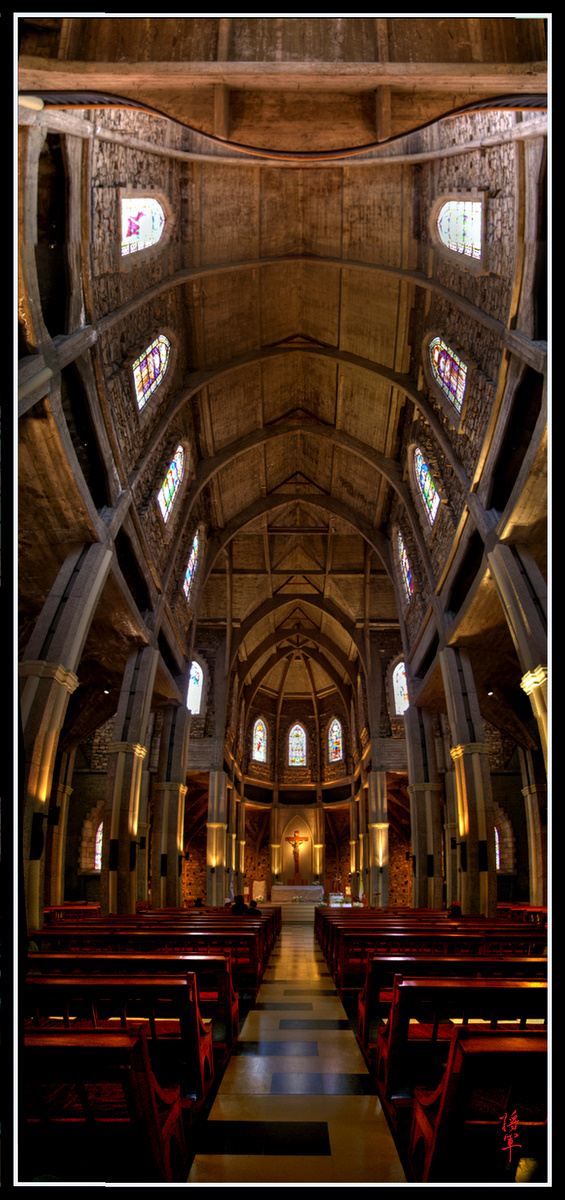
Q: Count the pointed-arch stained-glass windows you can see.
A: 15